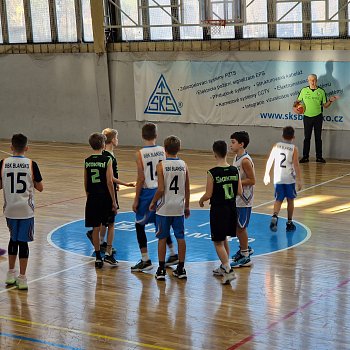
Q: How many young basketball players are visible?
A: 8